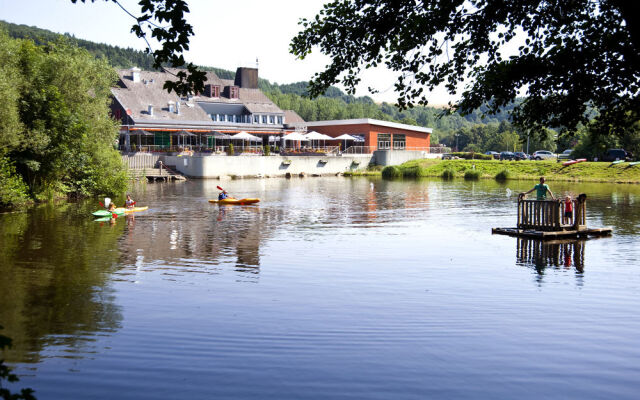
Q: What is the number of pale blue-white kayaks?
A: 2